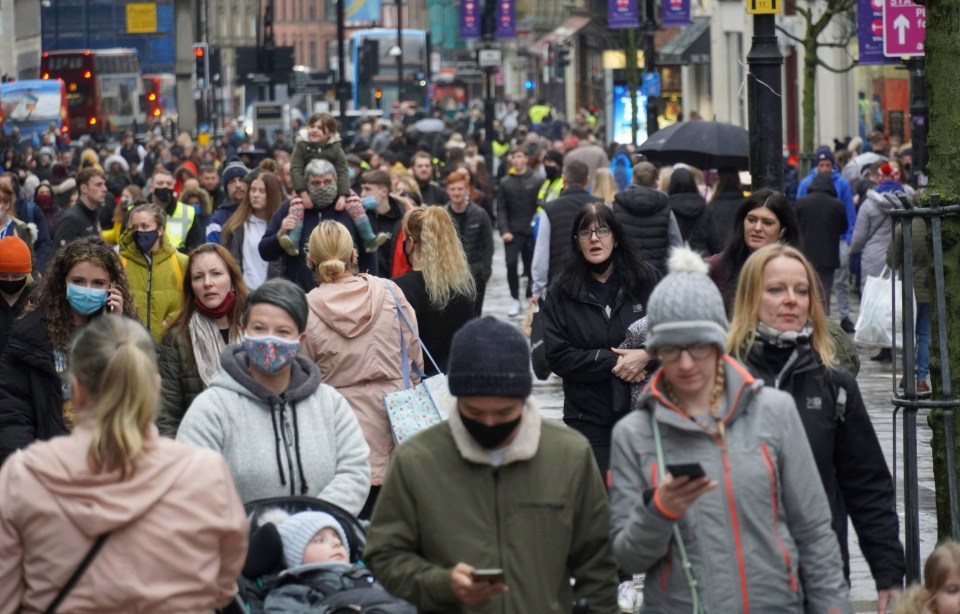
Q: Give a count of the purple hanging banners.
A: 5